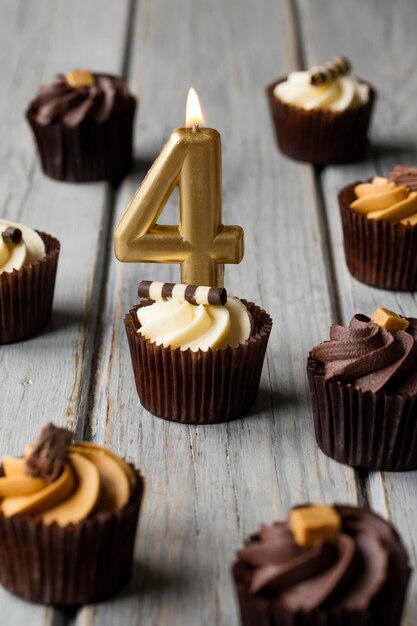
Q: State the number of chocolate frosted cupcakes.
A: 3